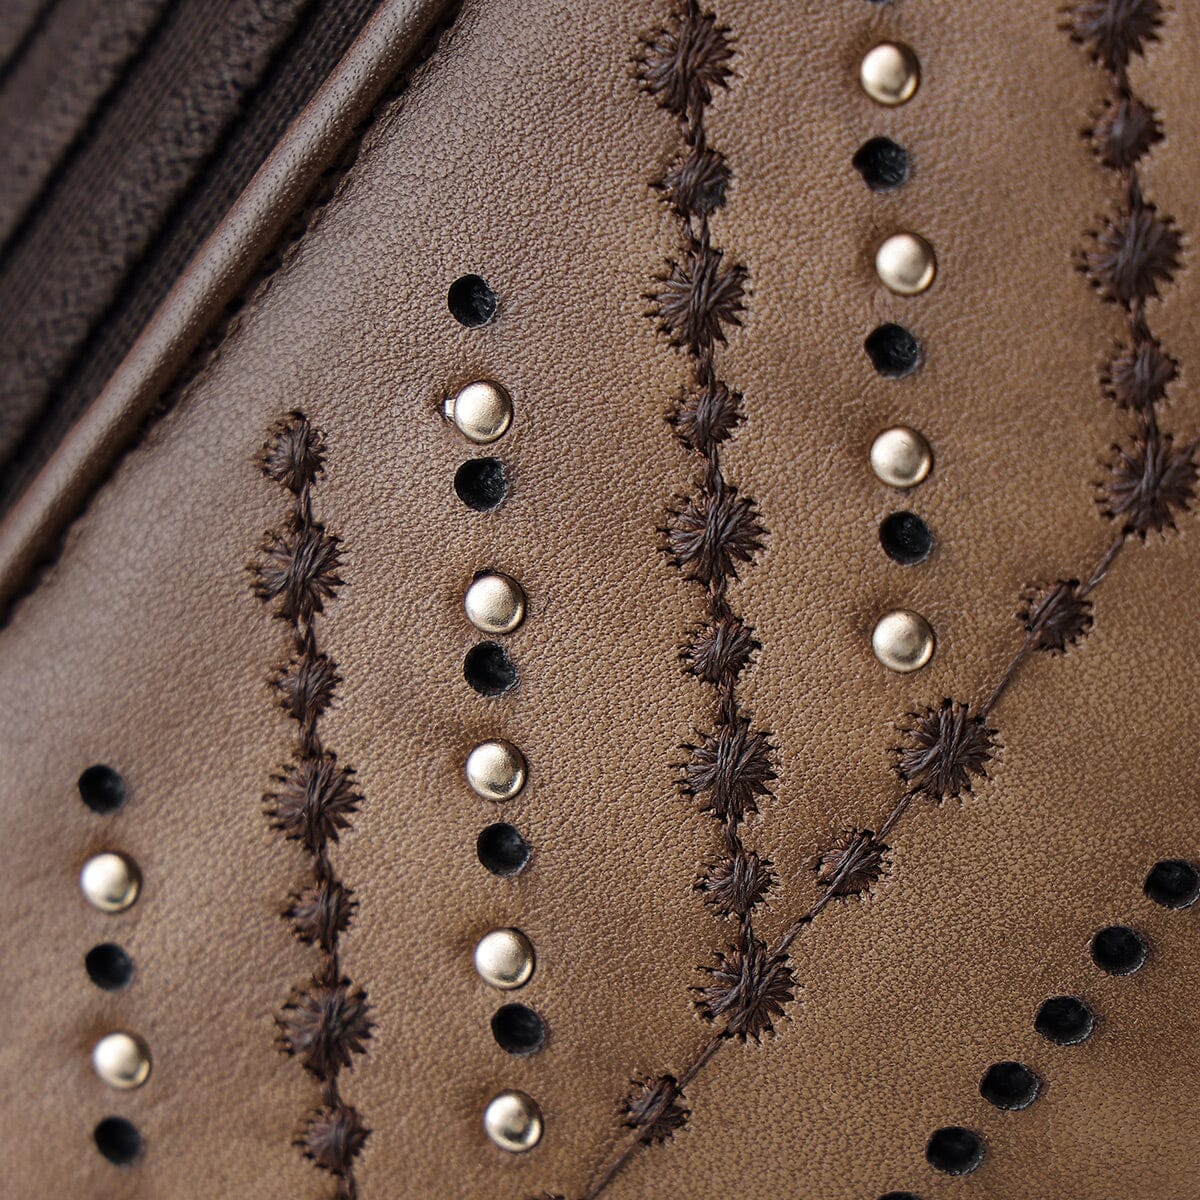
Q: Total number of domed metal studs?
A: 11